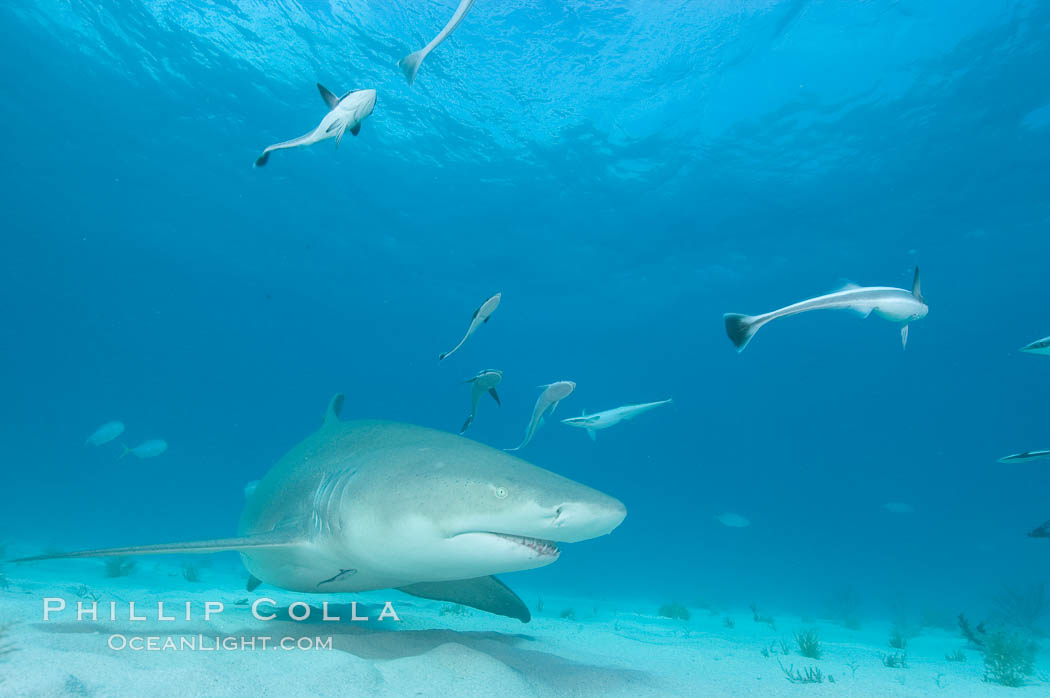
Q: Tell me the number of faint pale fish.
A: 4